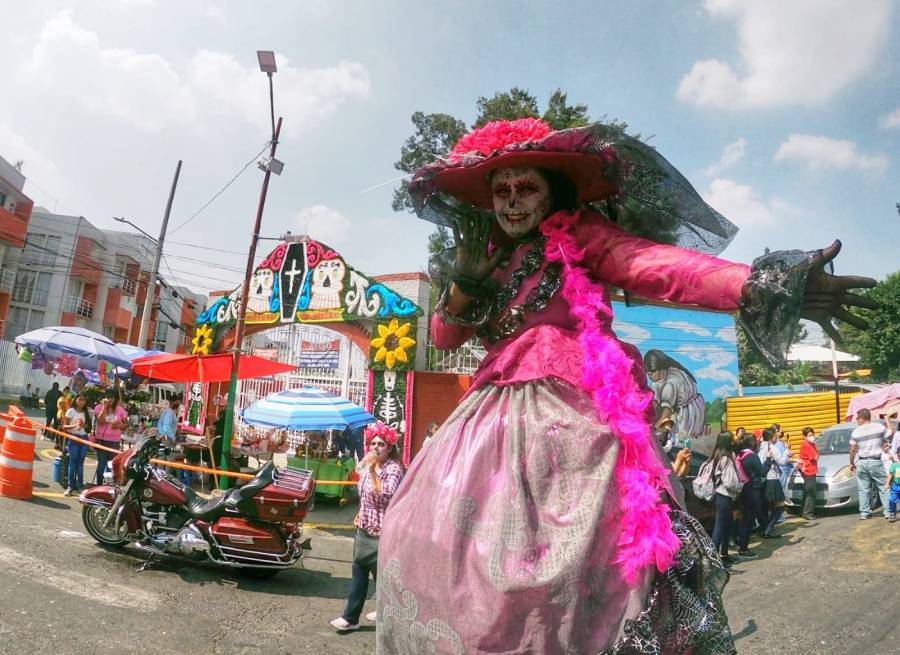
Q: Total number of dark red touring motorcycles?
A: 1